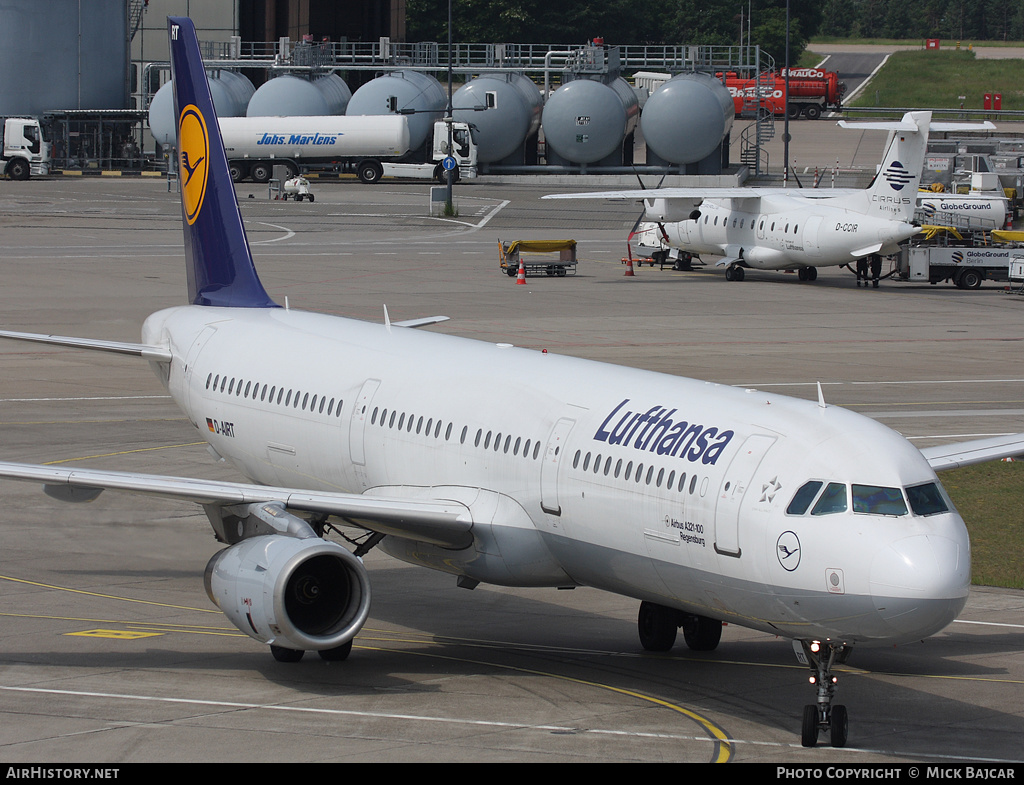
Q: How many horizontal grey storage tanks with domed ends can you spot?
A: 6